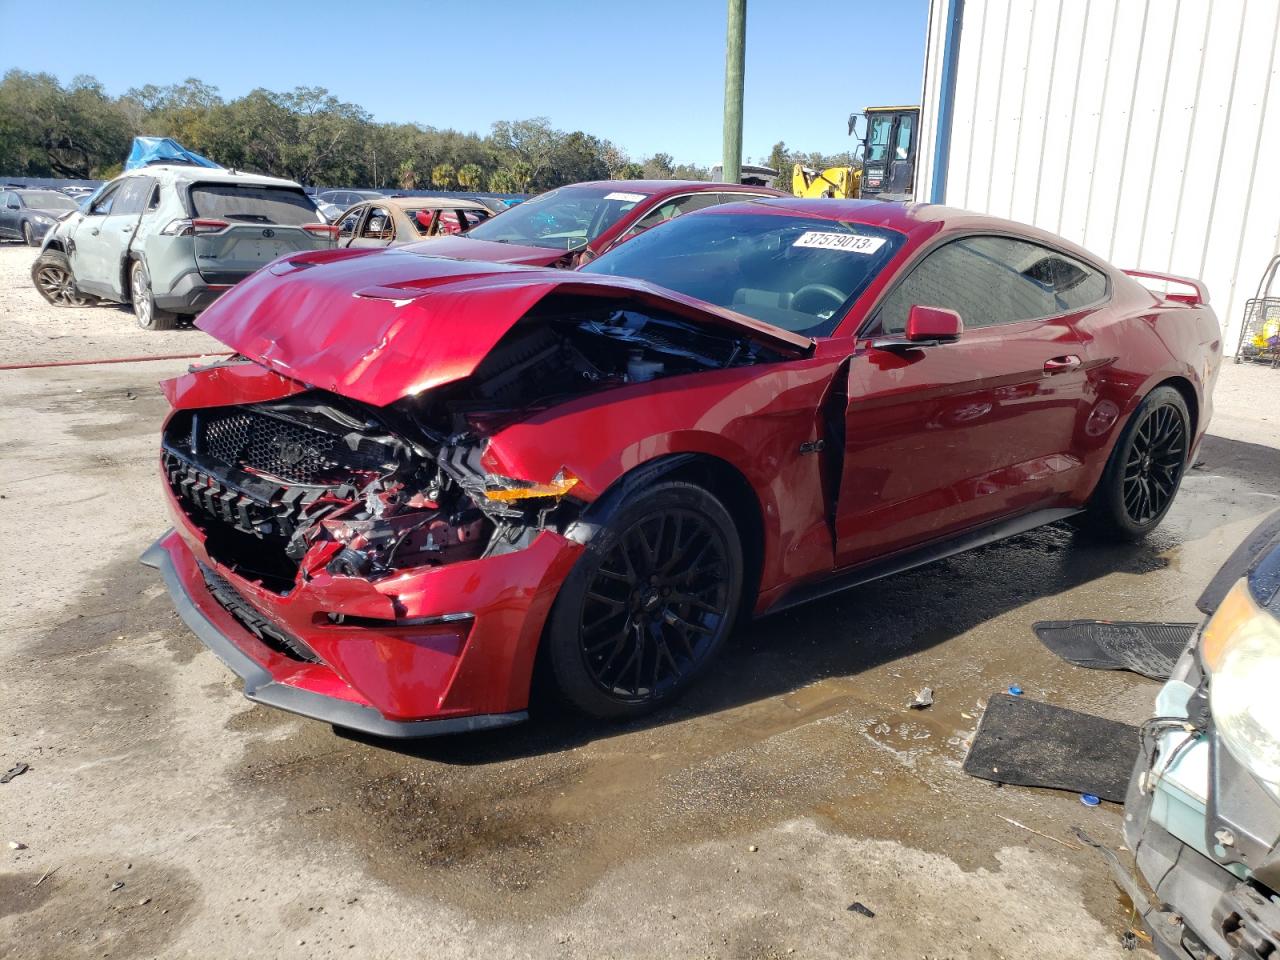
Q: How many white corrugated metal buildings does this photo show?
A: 1